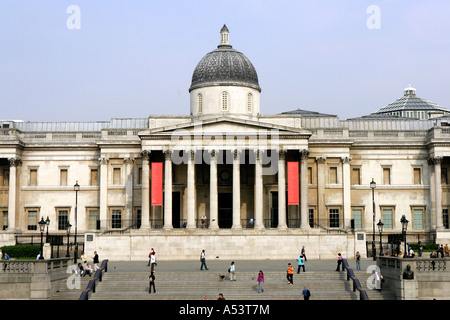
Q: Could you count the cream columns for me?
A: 14